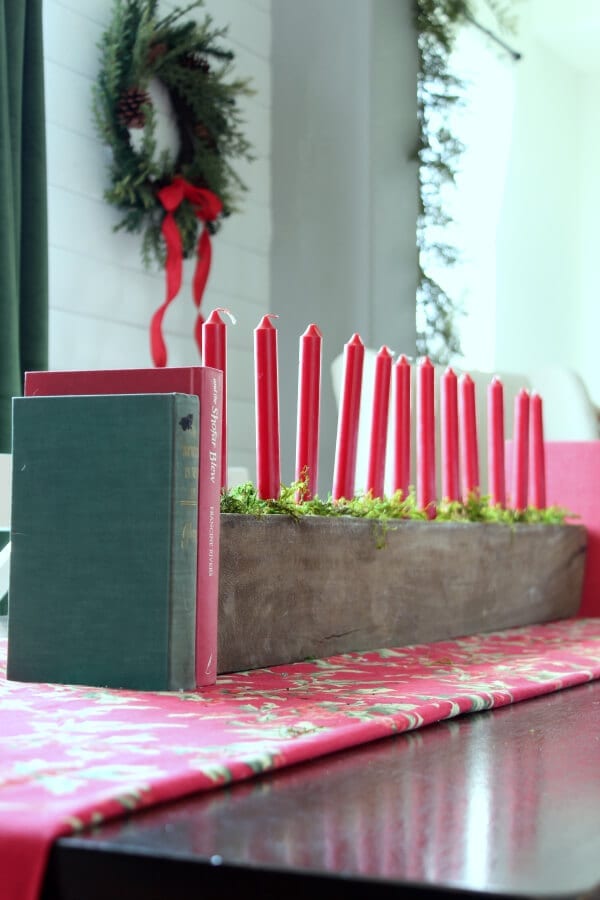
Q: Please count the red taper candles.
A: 12